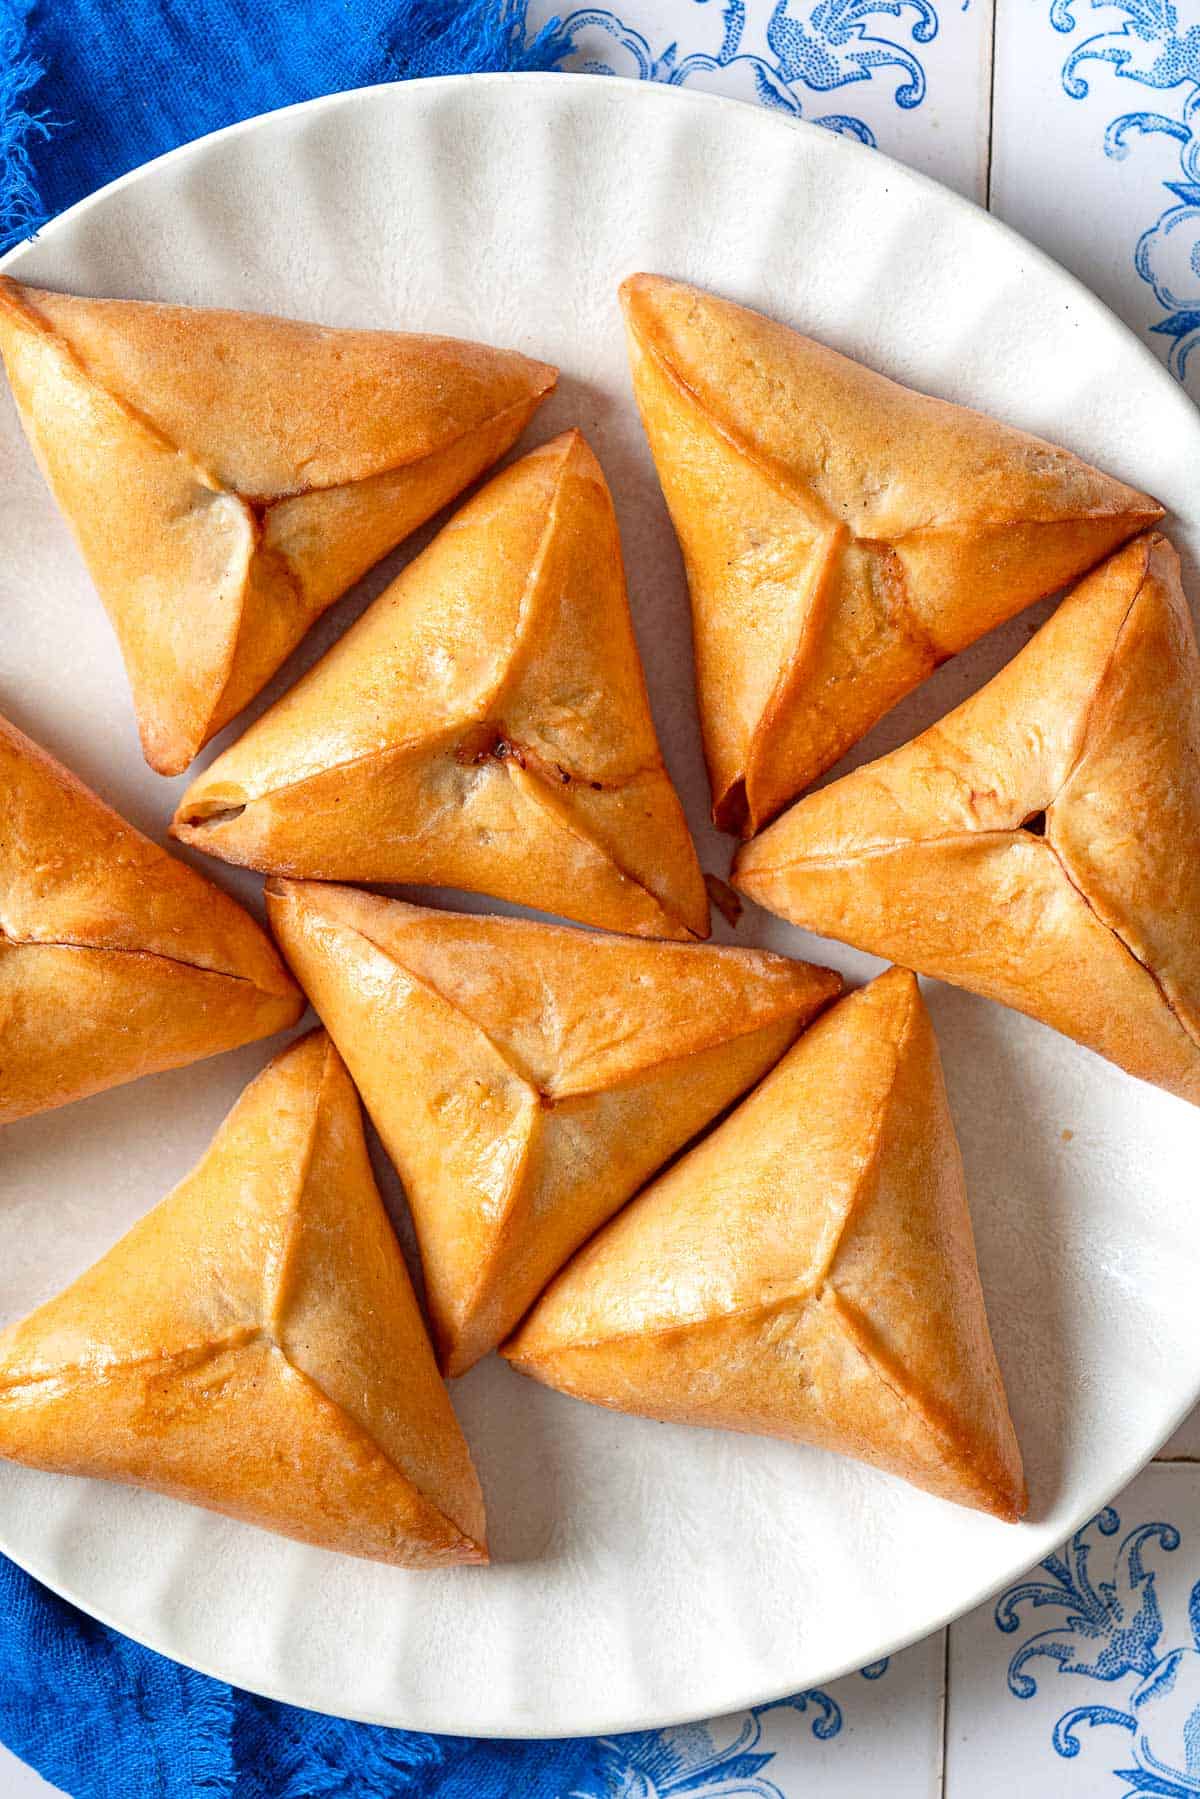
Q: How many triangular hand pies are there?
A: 8